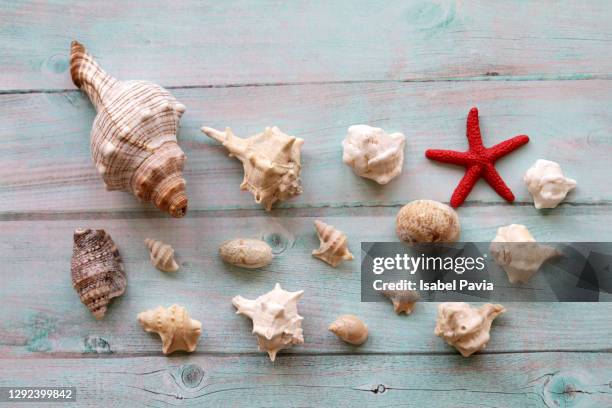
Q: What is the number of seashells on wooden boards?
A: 15